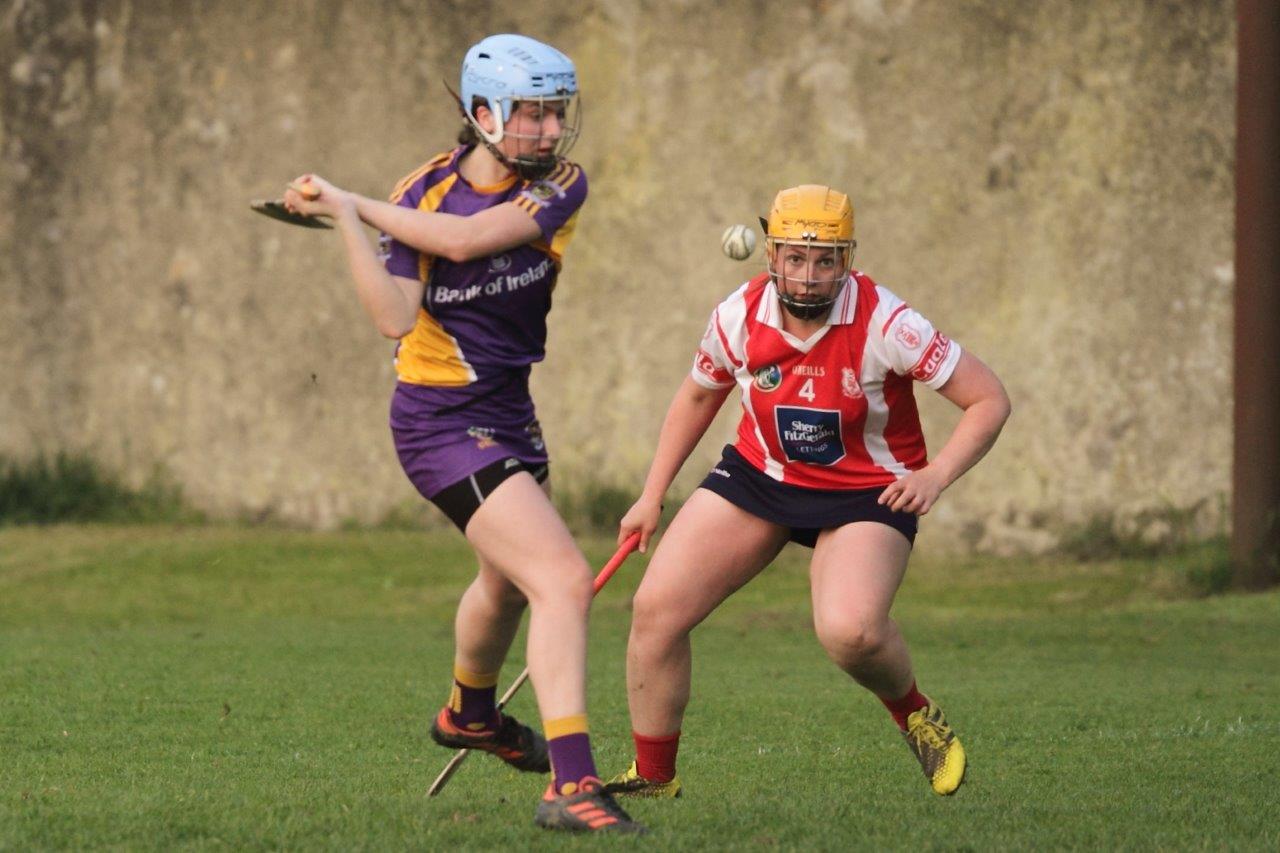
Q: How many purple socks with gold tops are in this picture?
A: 2